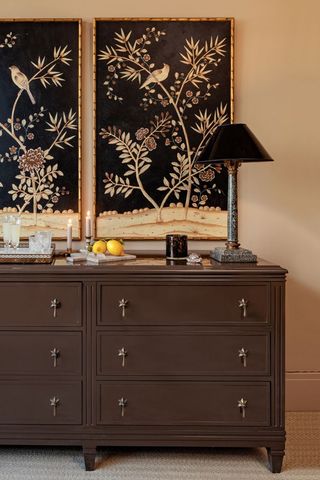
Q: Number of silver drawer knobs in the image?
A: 9